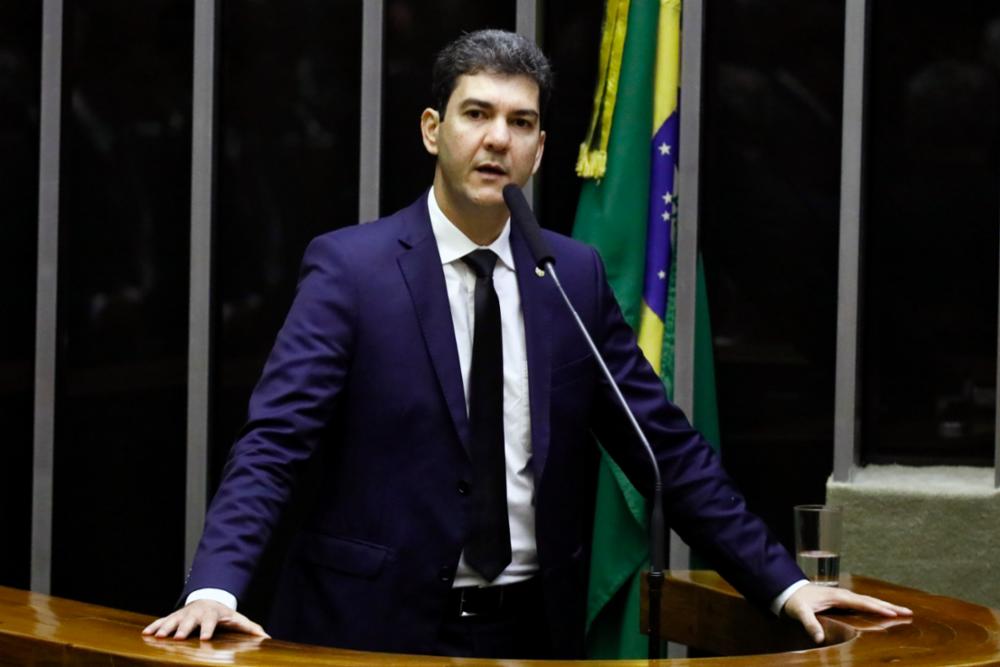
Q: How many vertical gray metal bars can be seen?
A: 6